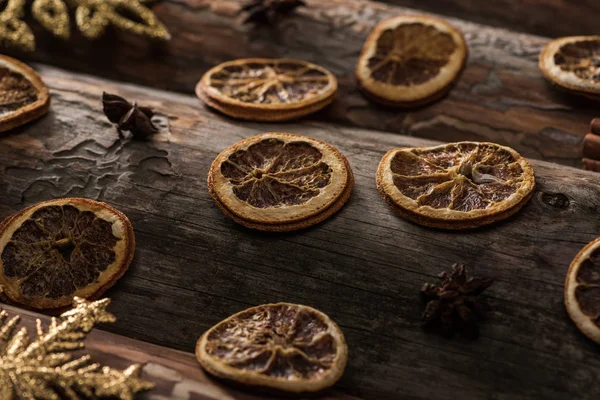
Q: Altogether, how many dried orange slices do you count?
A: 9